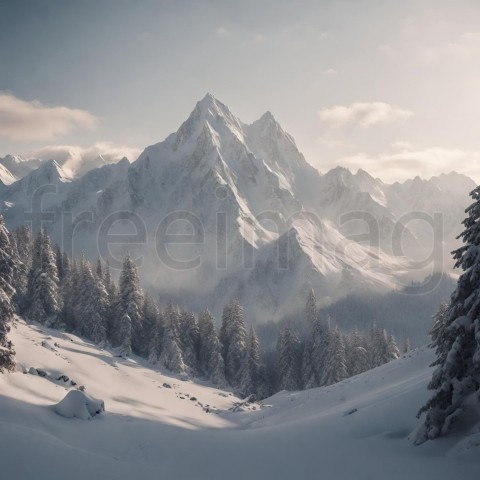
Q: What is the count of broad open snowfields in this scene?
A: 1